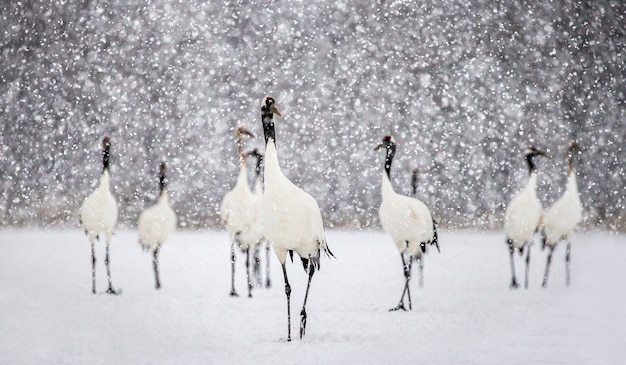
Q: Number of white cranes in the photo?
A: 9